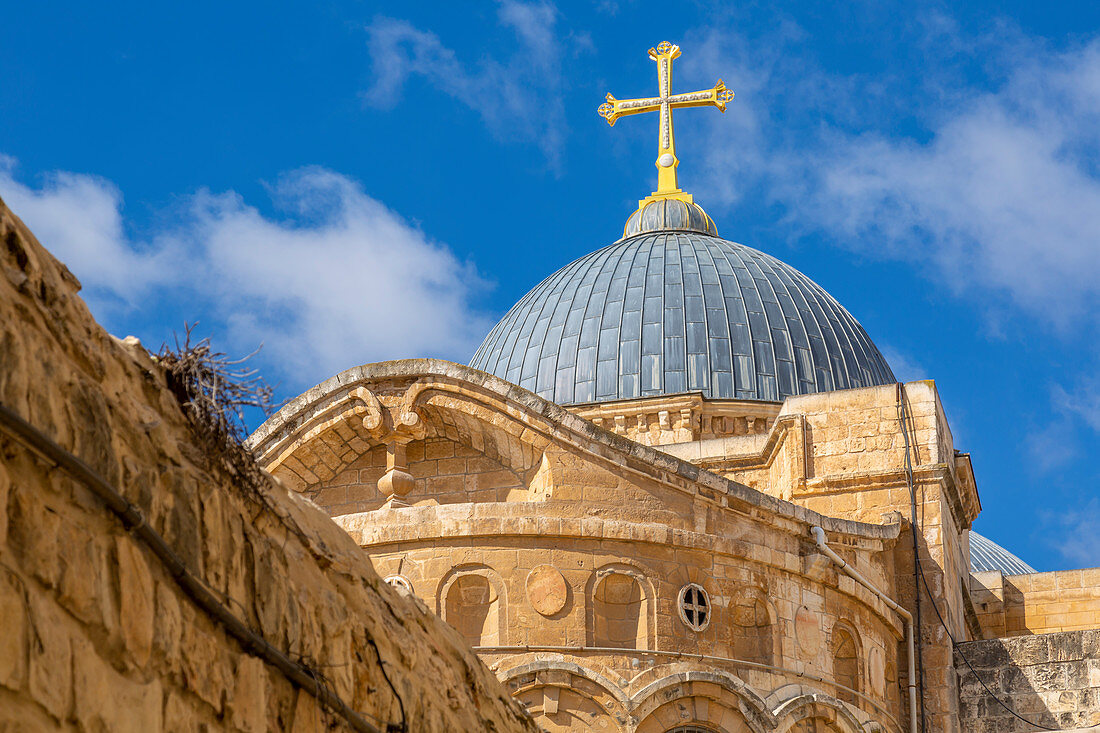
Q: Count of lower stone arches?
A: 3